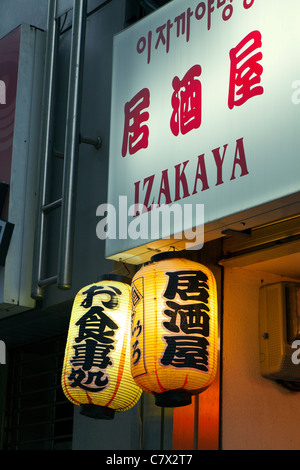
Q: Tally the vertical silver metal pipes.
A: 2